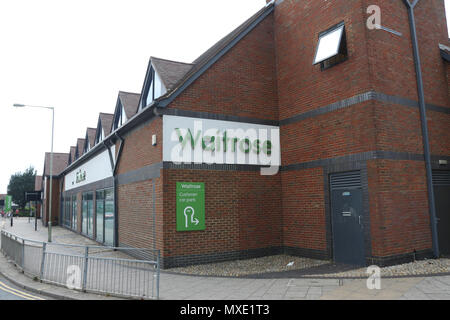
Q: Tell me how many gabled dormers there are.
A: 6